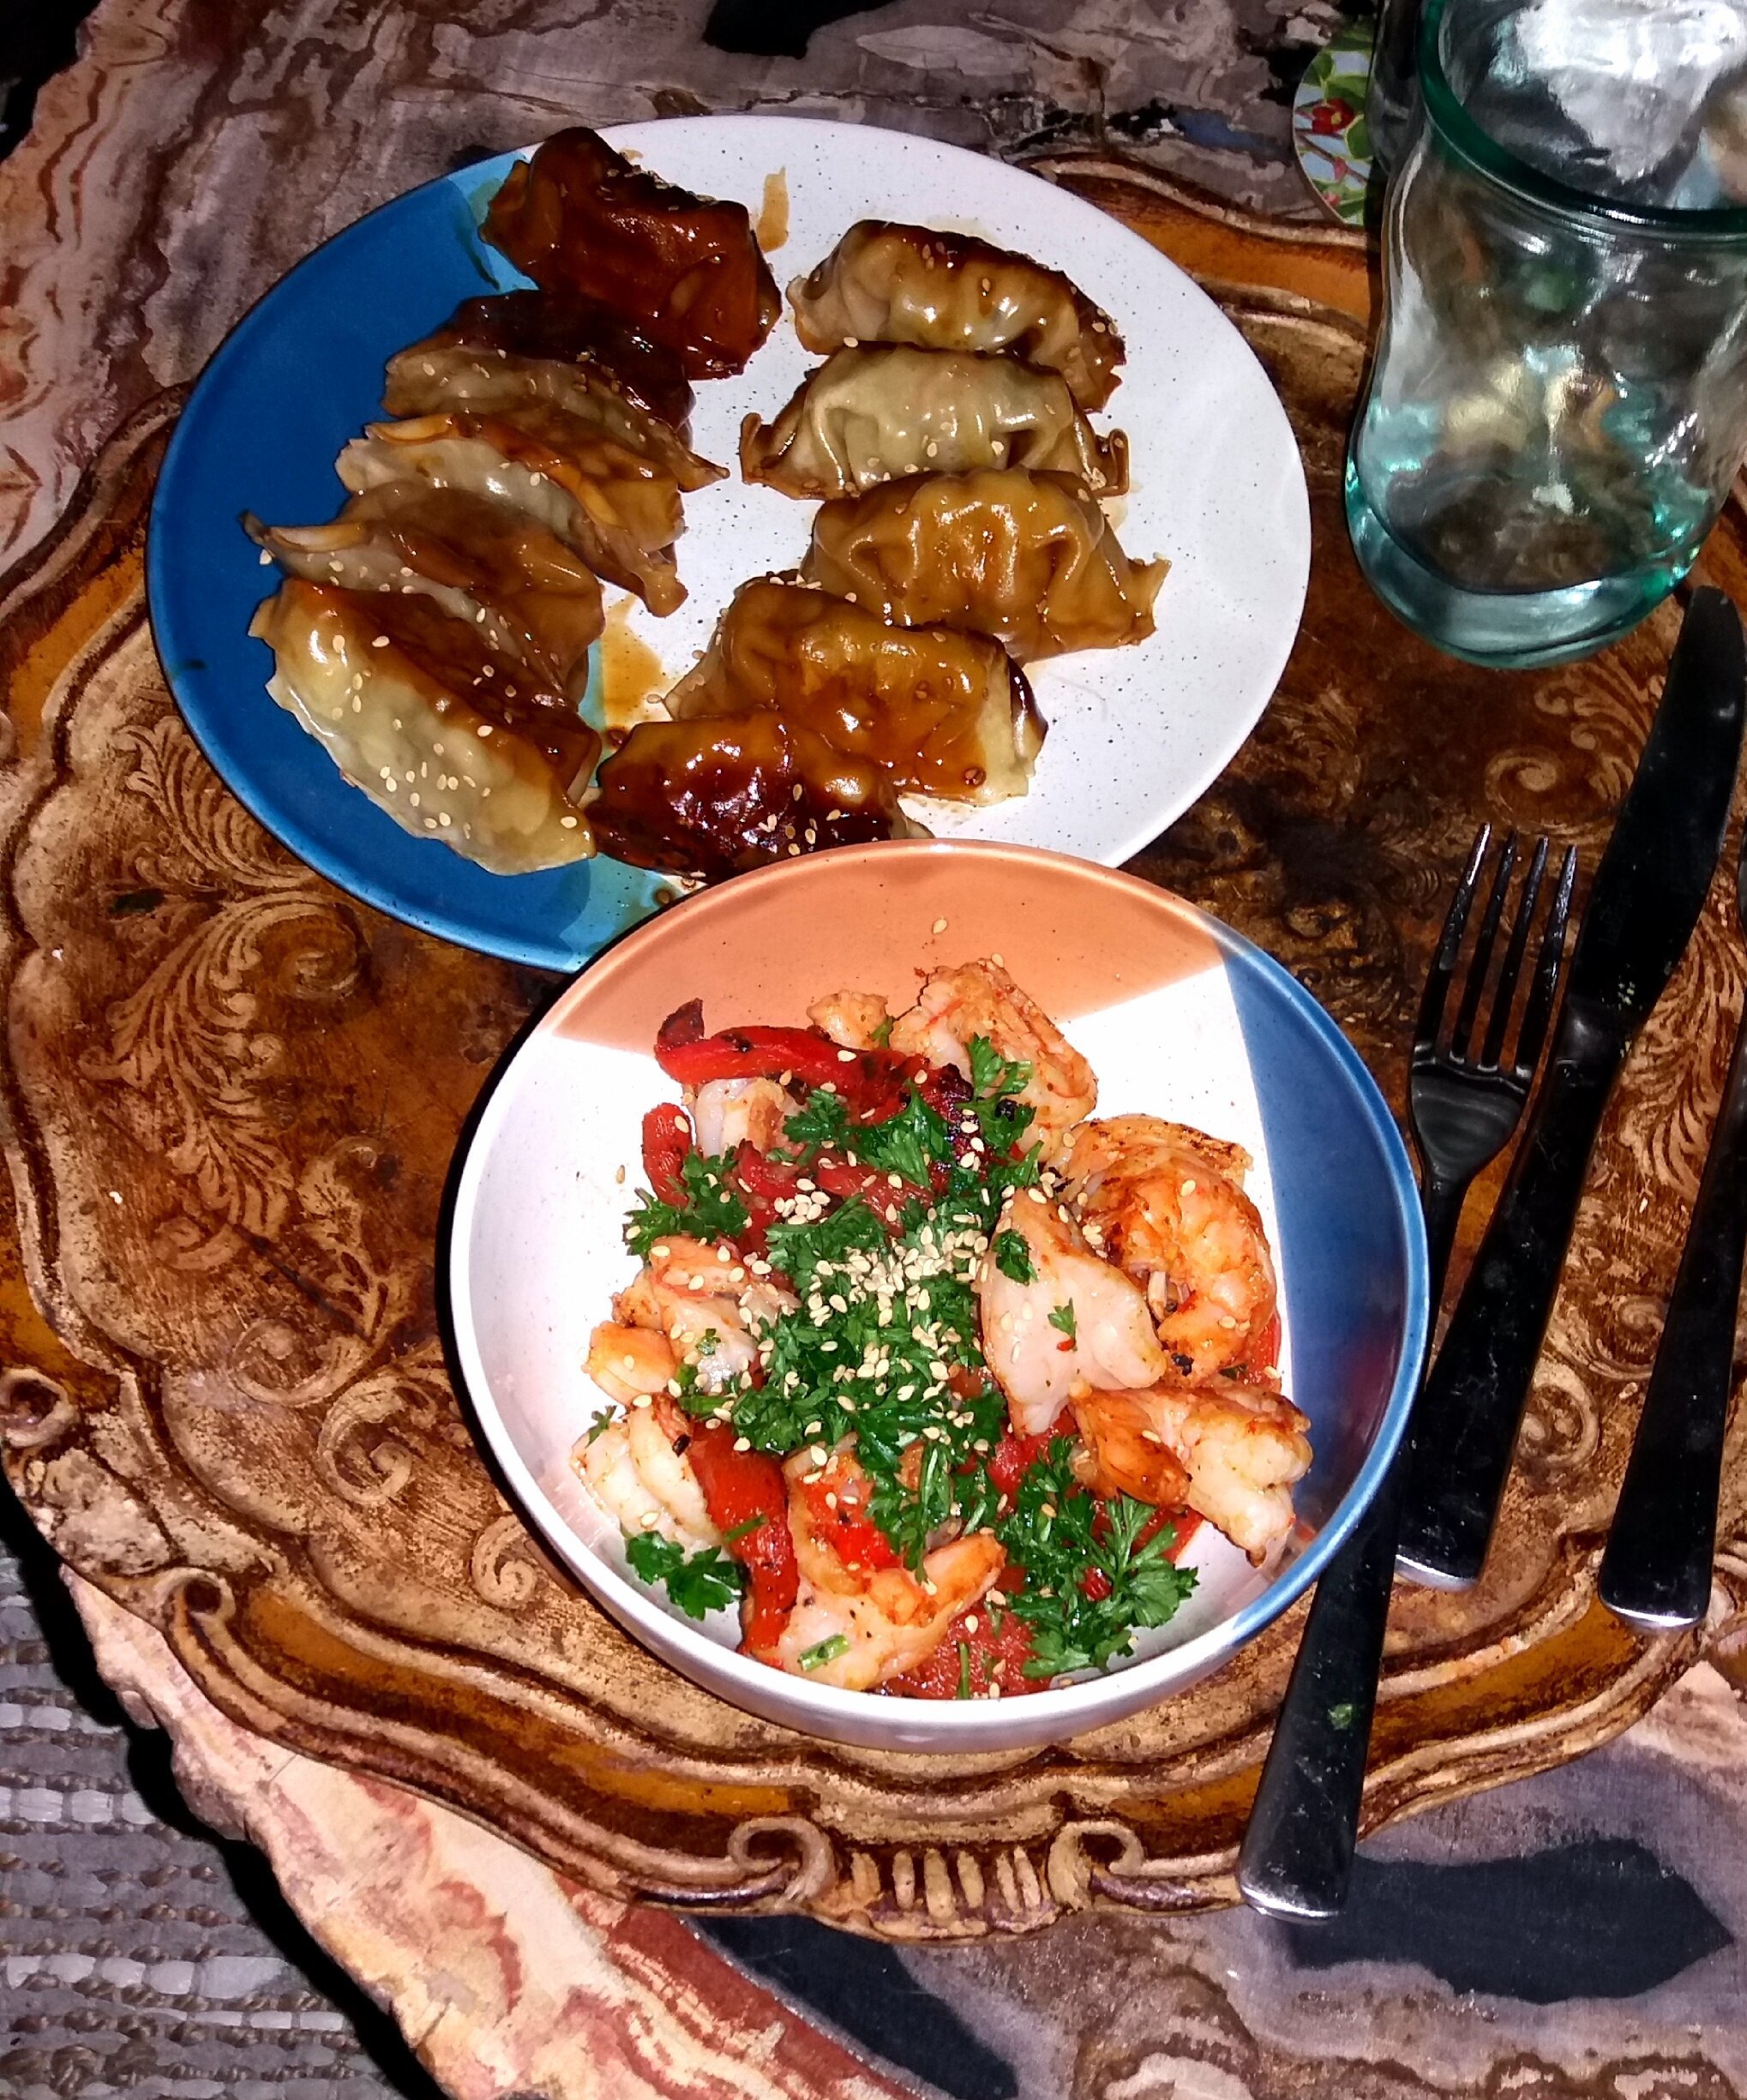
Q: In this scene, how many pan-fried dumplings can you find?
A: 10